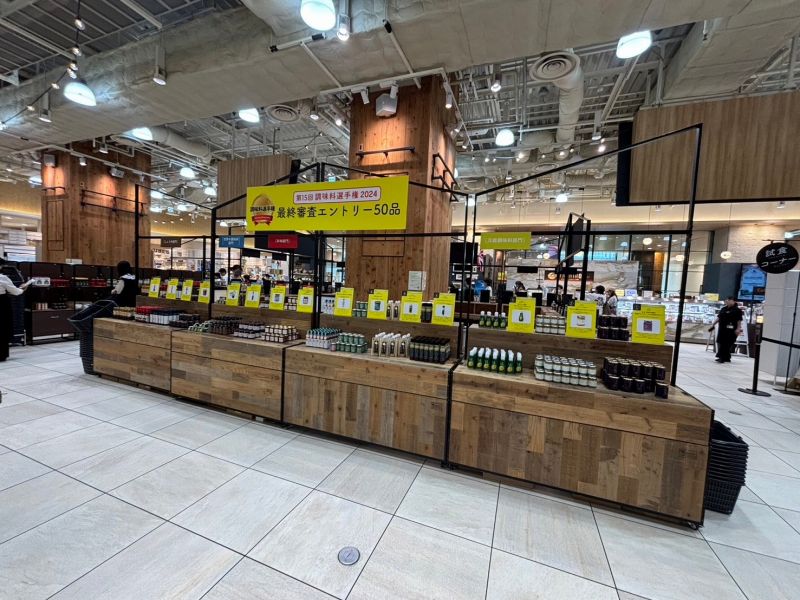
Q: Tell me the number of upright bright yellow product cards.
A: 15